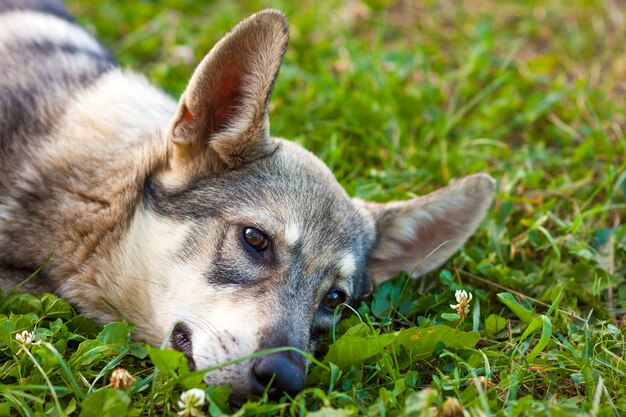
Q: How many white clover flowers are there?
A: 3